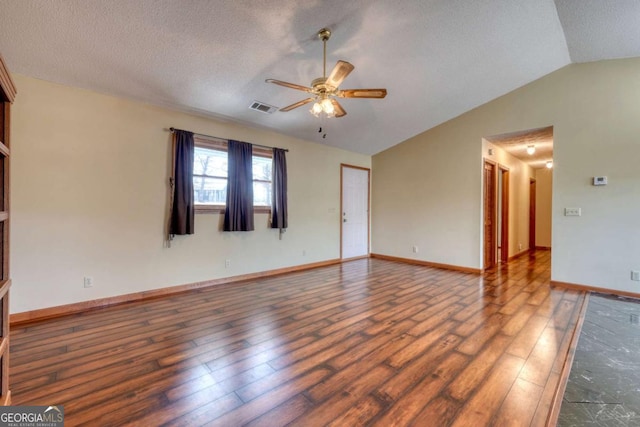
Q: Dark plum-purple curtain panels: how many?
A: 3